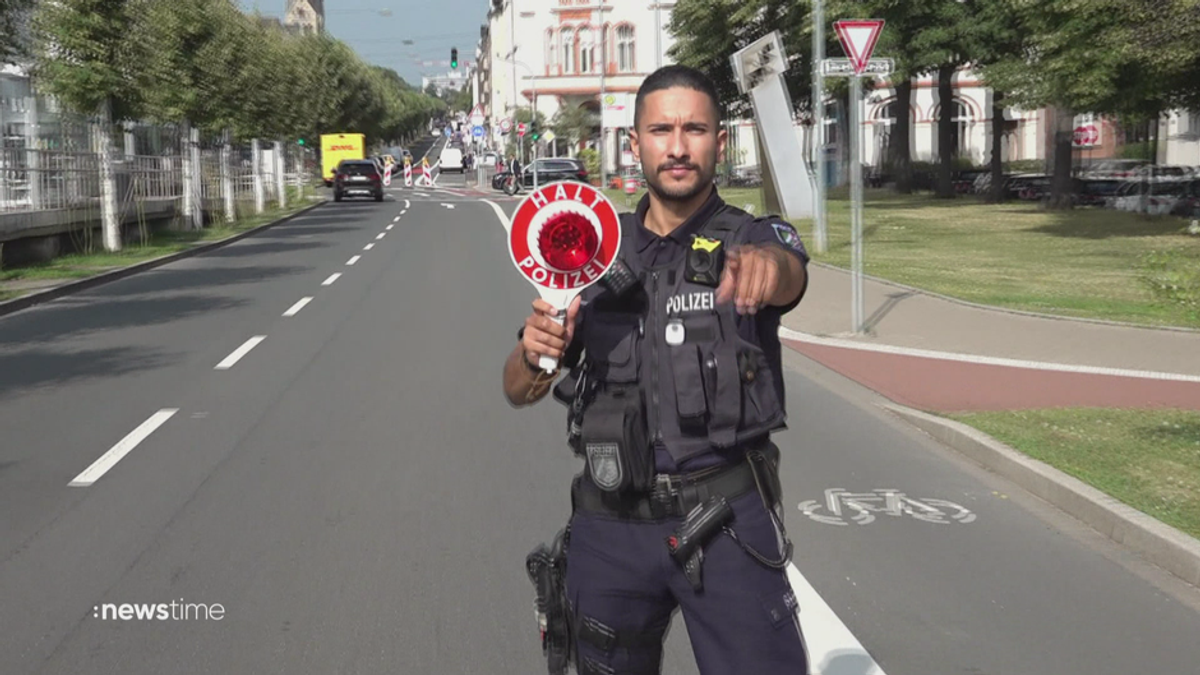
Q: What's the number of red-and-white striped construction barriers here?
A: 3